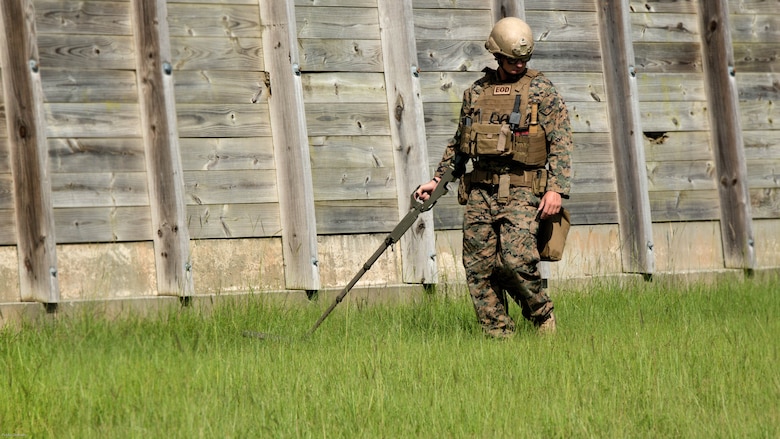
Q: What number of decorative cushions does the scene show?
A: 0